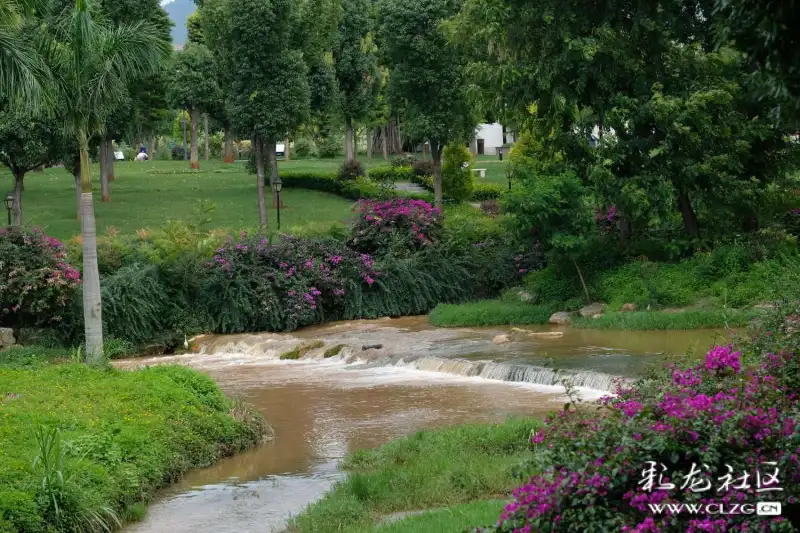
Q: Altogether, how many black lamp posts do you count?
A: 3